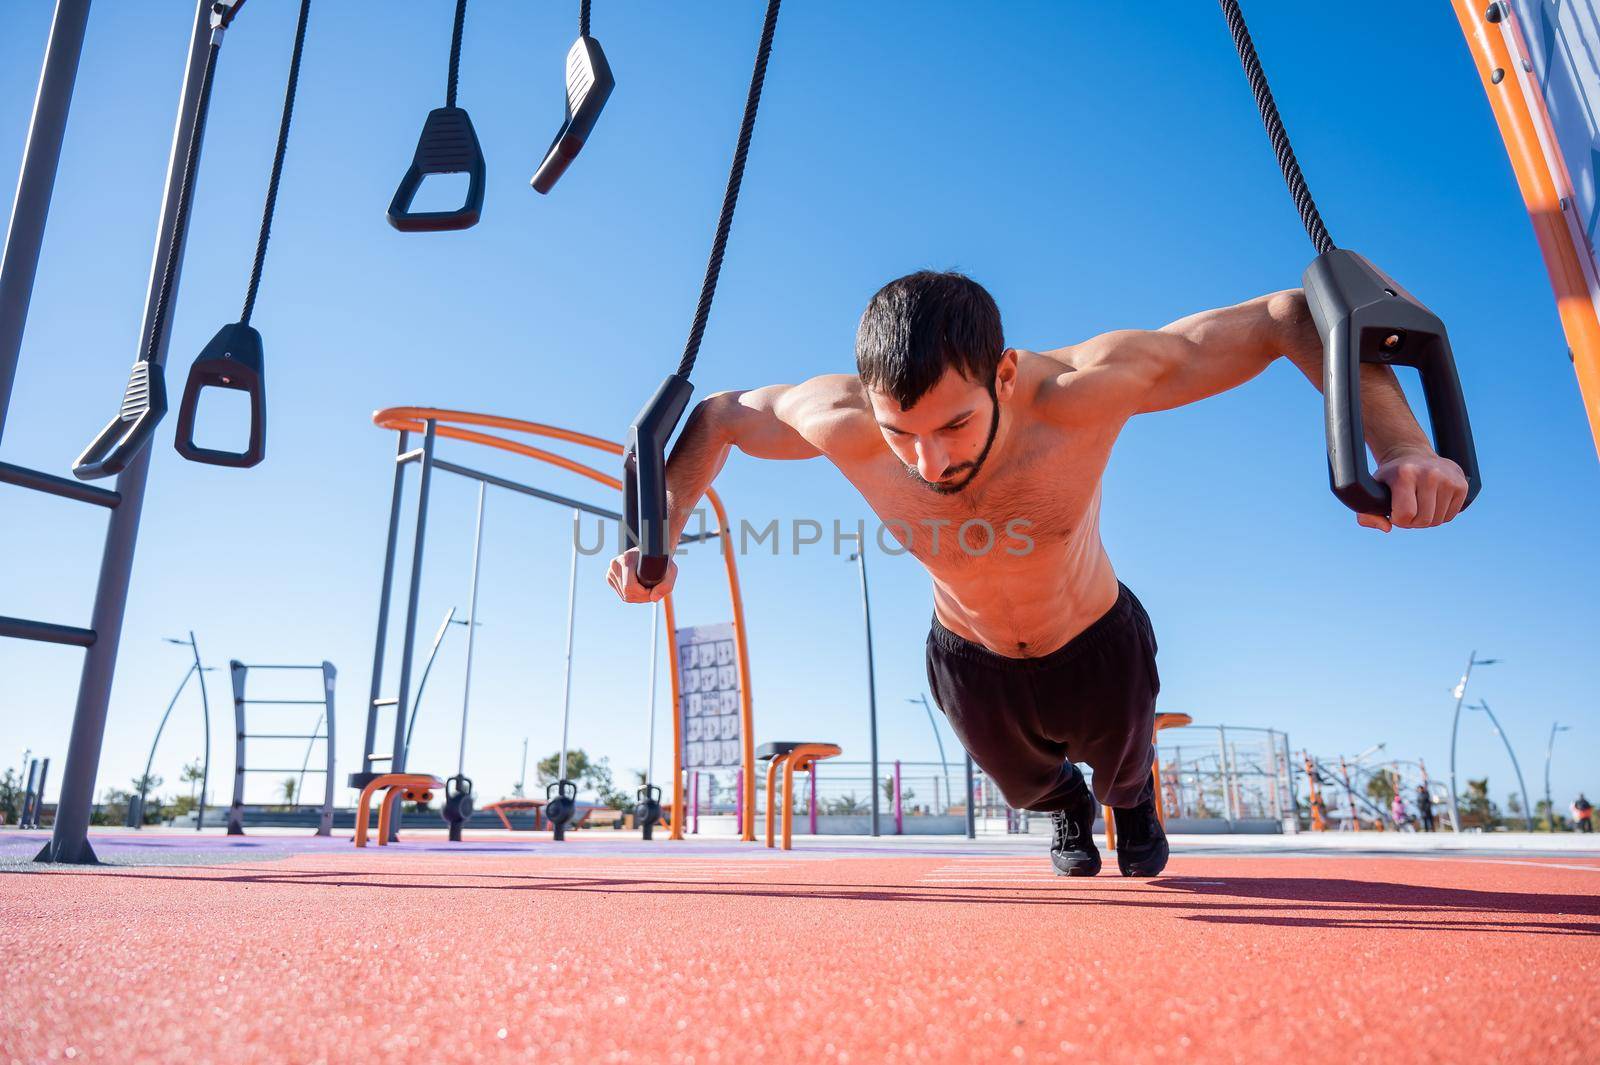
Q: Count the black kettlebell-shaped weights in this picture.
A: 3